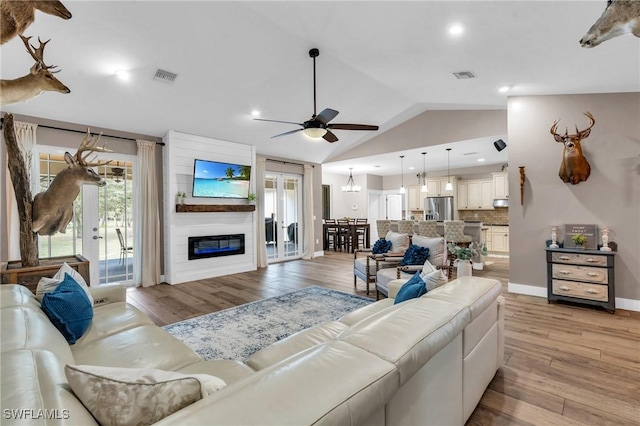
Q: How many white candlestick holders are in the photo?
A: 2